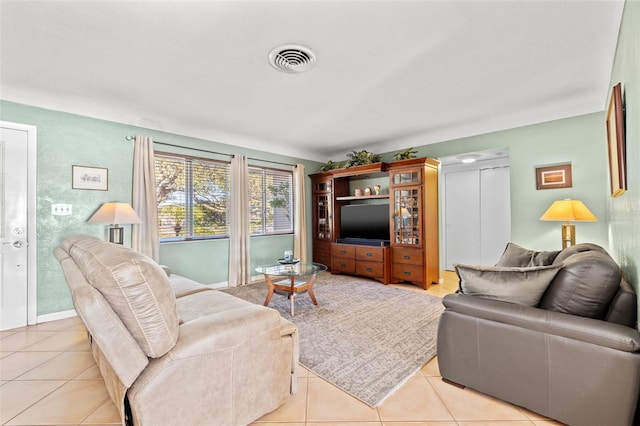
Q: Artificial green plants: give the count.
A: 3